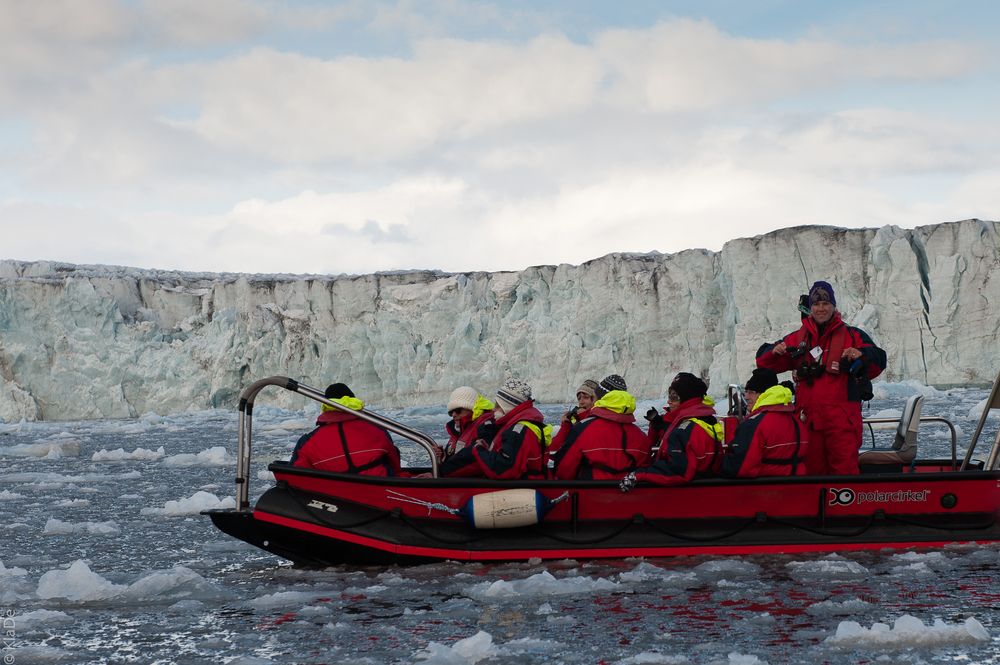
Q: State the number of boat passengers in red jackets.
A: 8